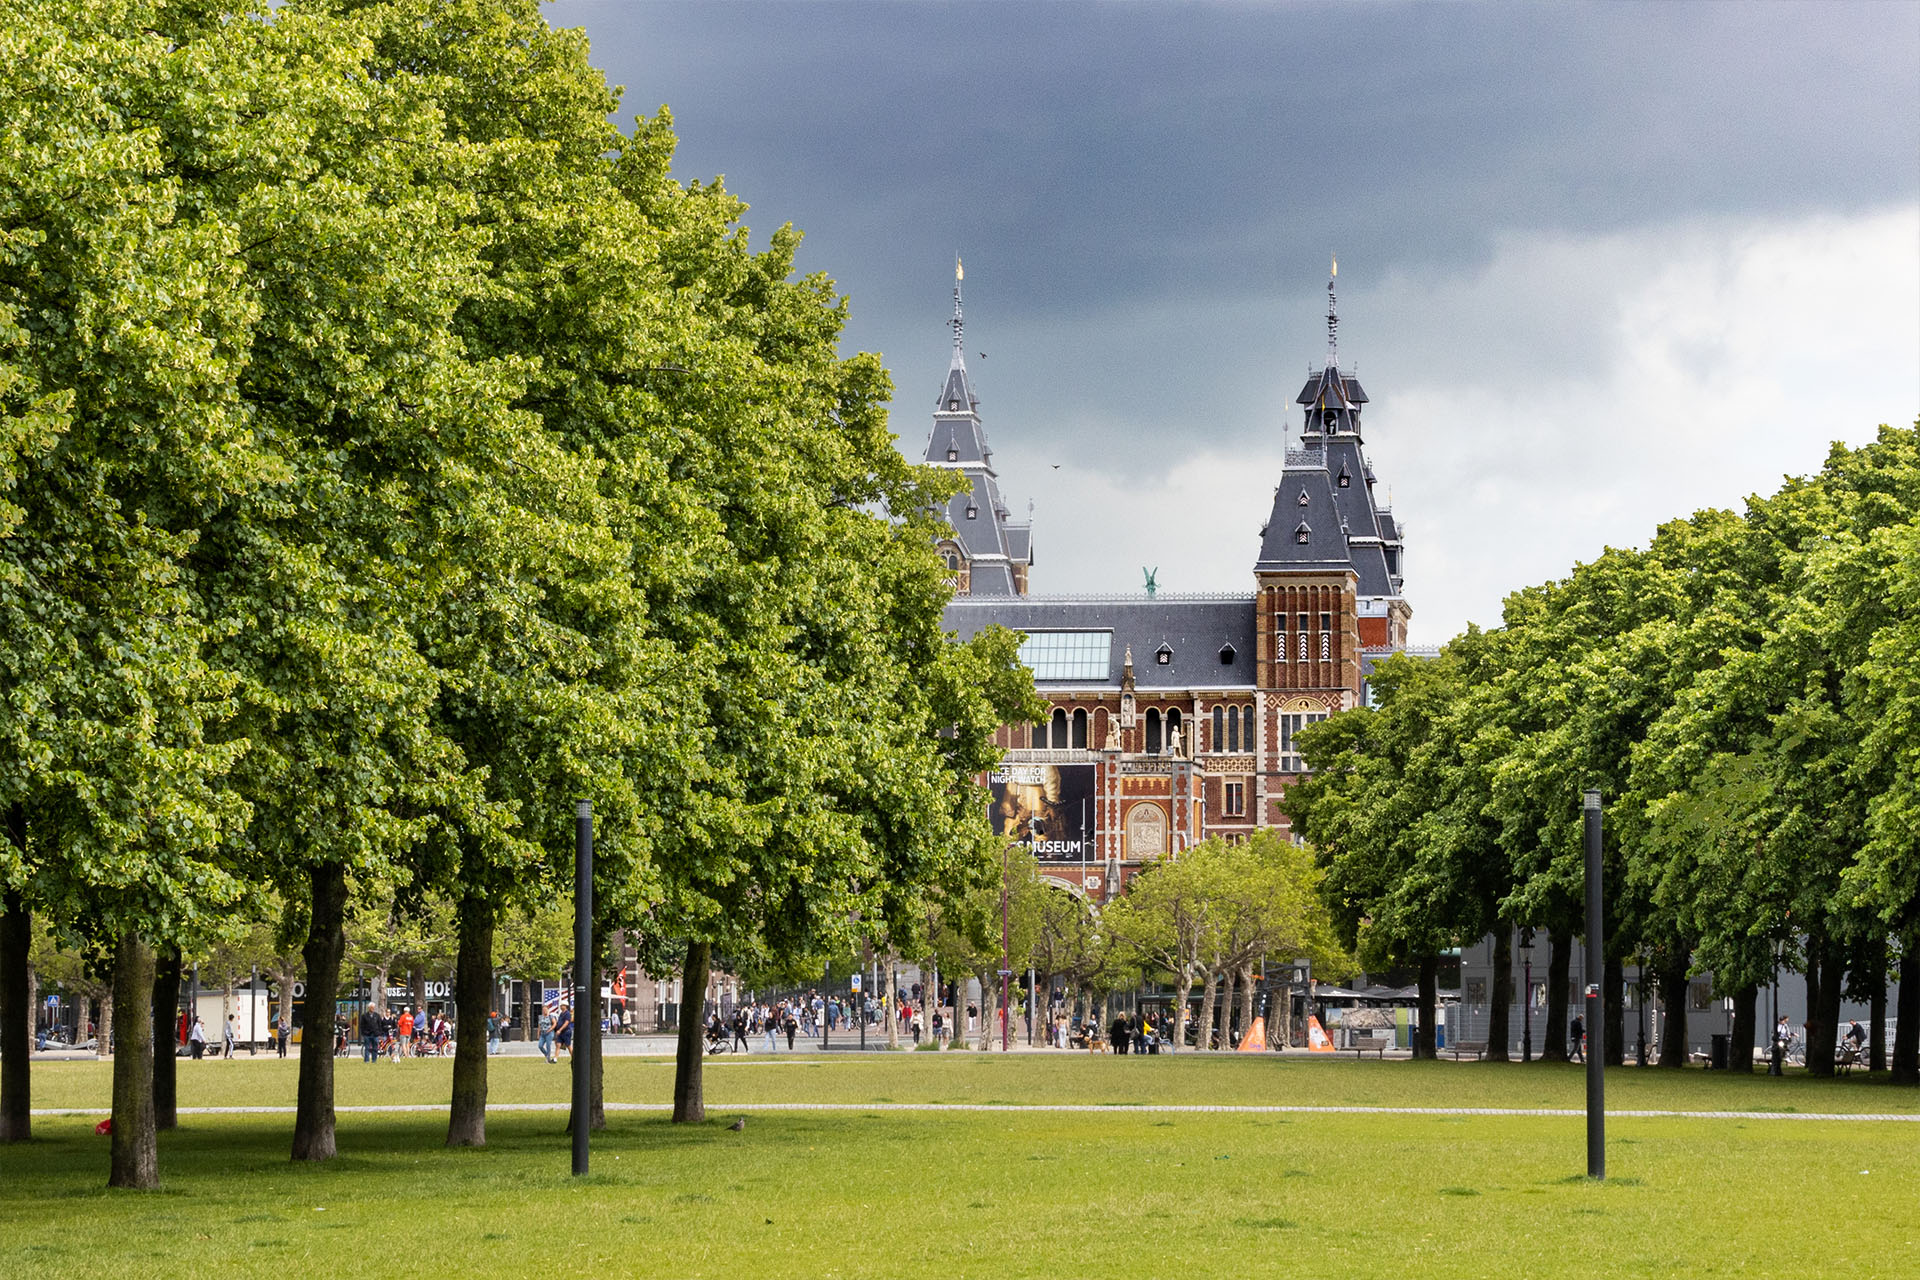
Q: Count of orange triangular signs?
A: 2